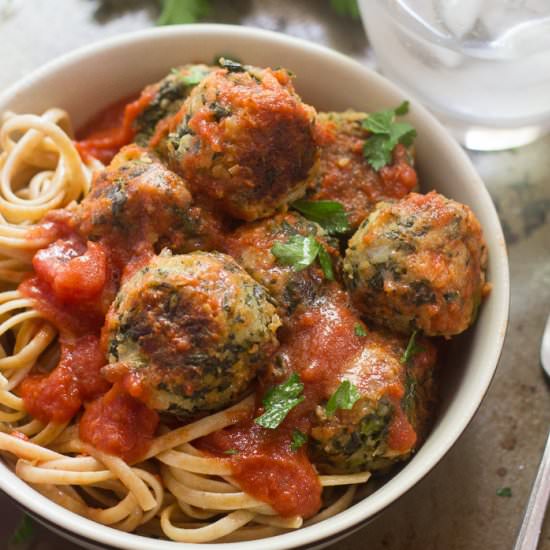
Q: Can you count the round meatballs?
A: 8